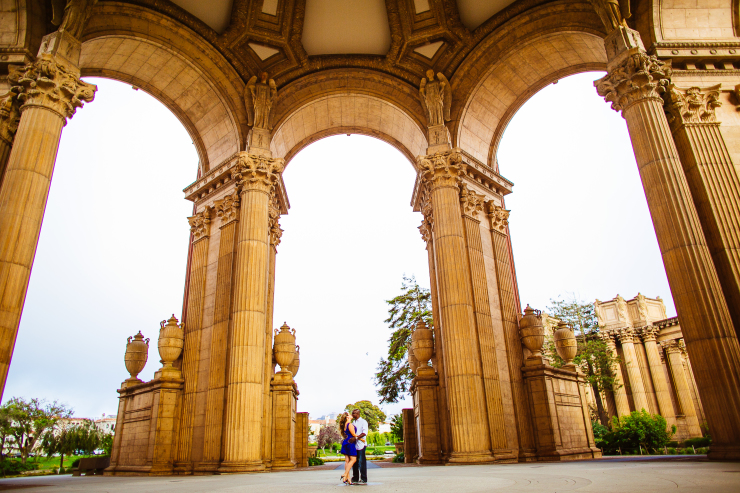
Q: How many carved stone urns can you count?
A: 8